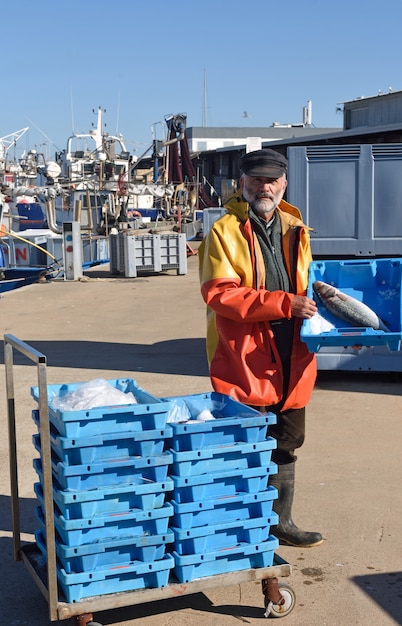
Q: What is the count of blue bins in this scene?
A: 14